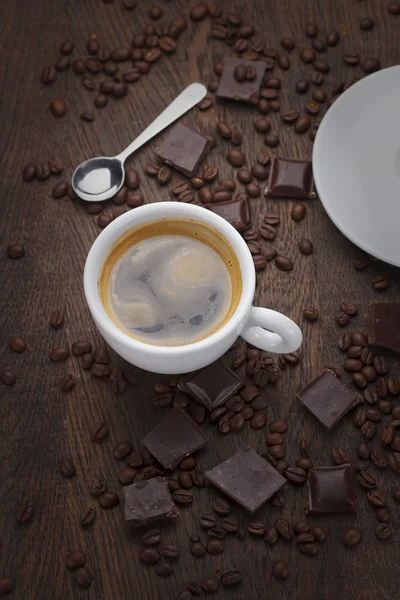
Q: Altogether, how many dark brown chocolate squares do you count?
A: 11